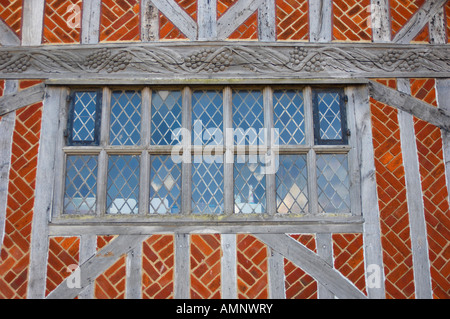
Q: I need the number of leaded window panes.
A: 14